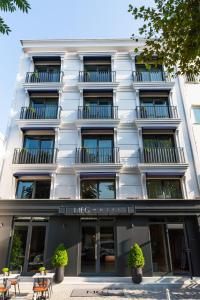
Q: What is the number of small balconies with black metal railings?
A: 9